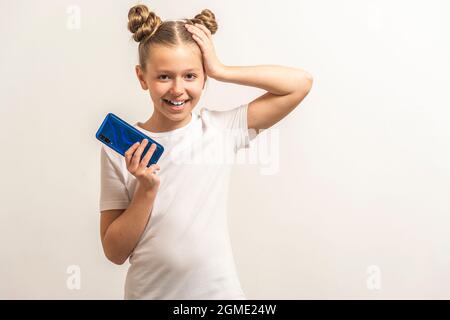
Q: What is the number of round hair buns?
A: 2